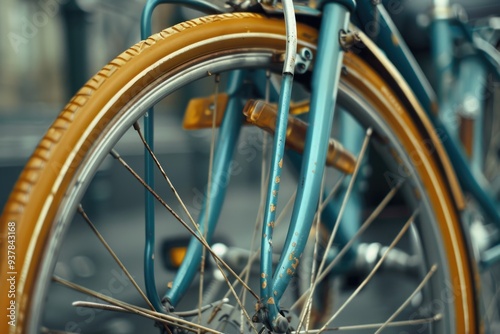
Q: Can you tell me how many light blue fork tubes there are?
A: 2